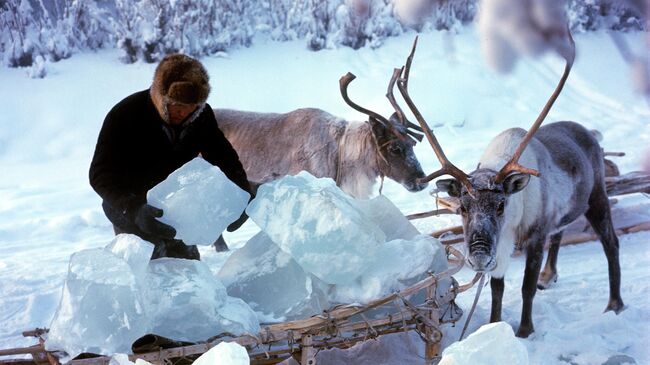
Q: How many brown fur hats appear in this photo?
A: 1